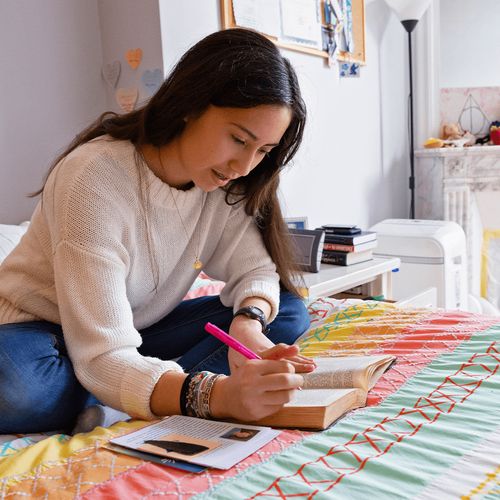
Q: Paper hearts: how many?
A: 4